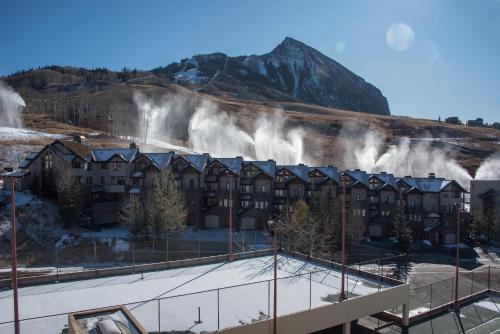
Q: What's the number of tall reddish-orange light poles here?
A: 5